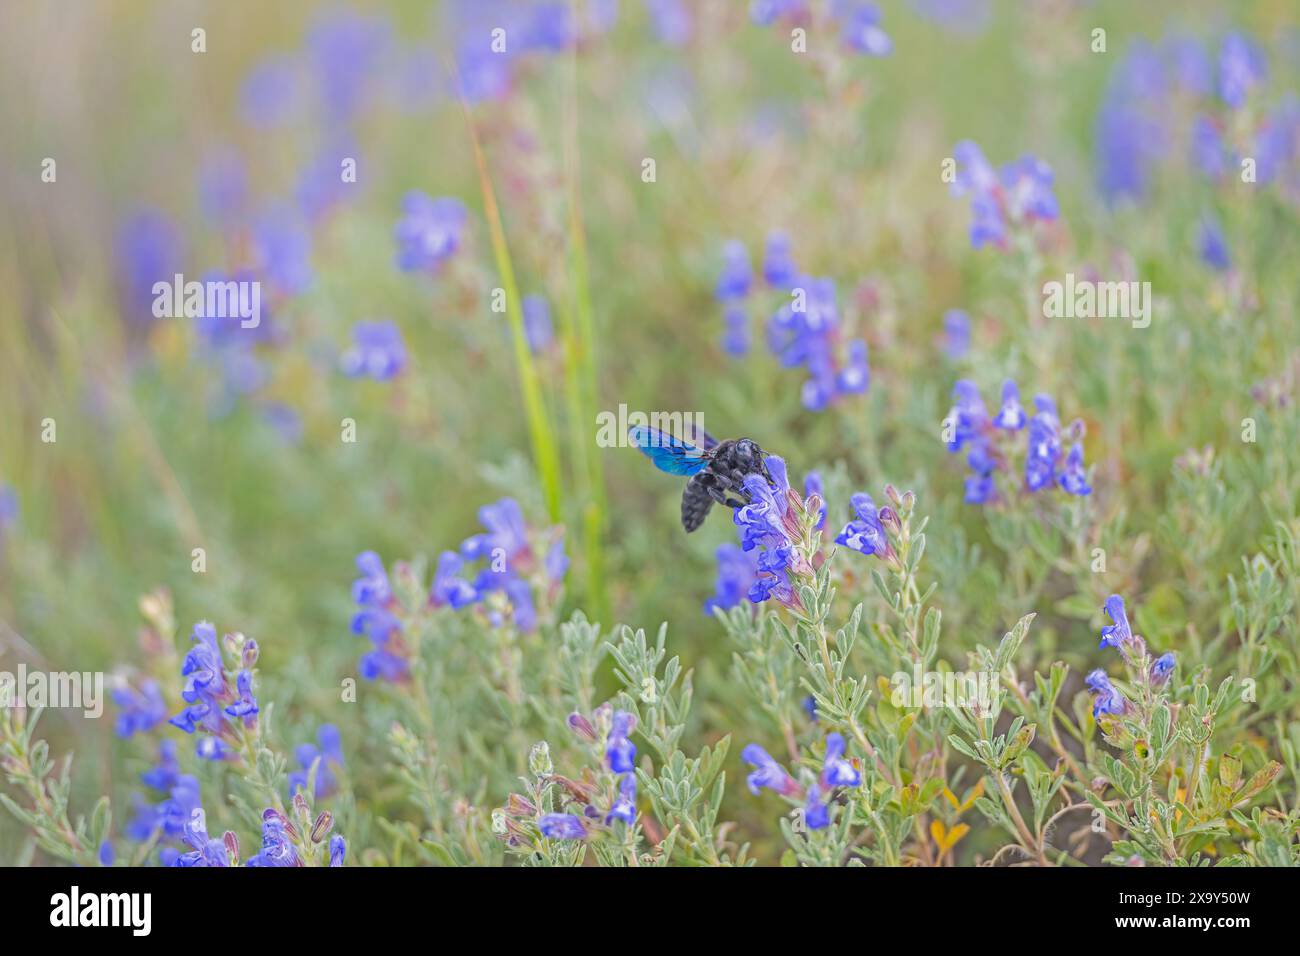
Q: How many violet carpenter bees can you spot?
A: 1